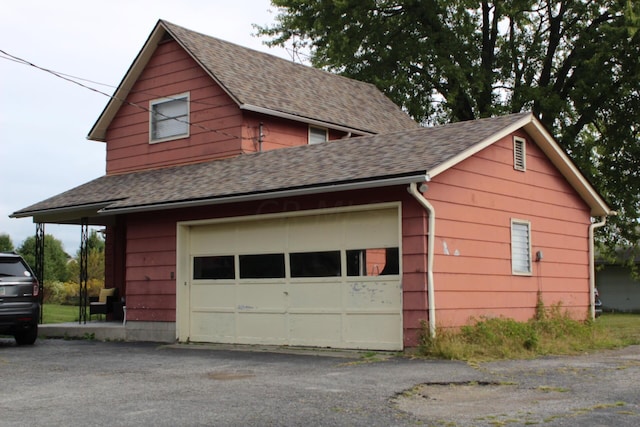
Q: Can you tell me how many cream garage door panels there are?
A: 12